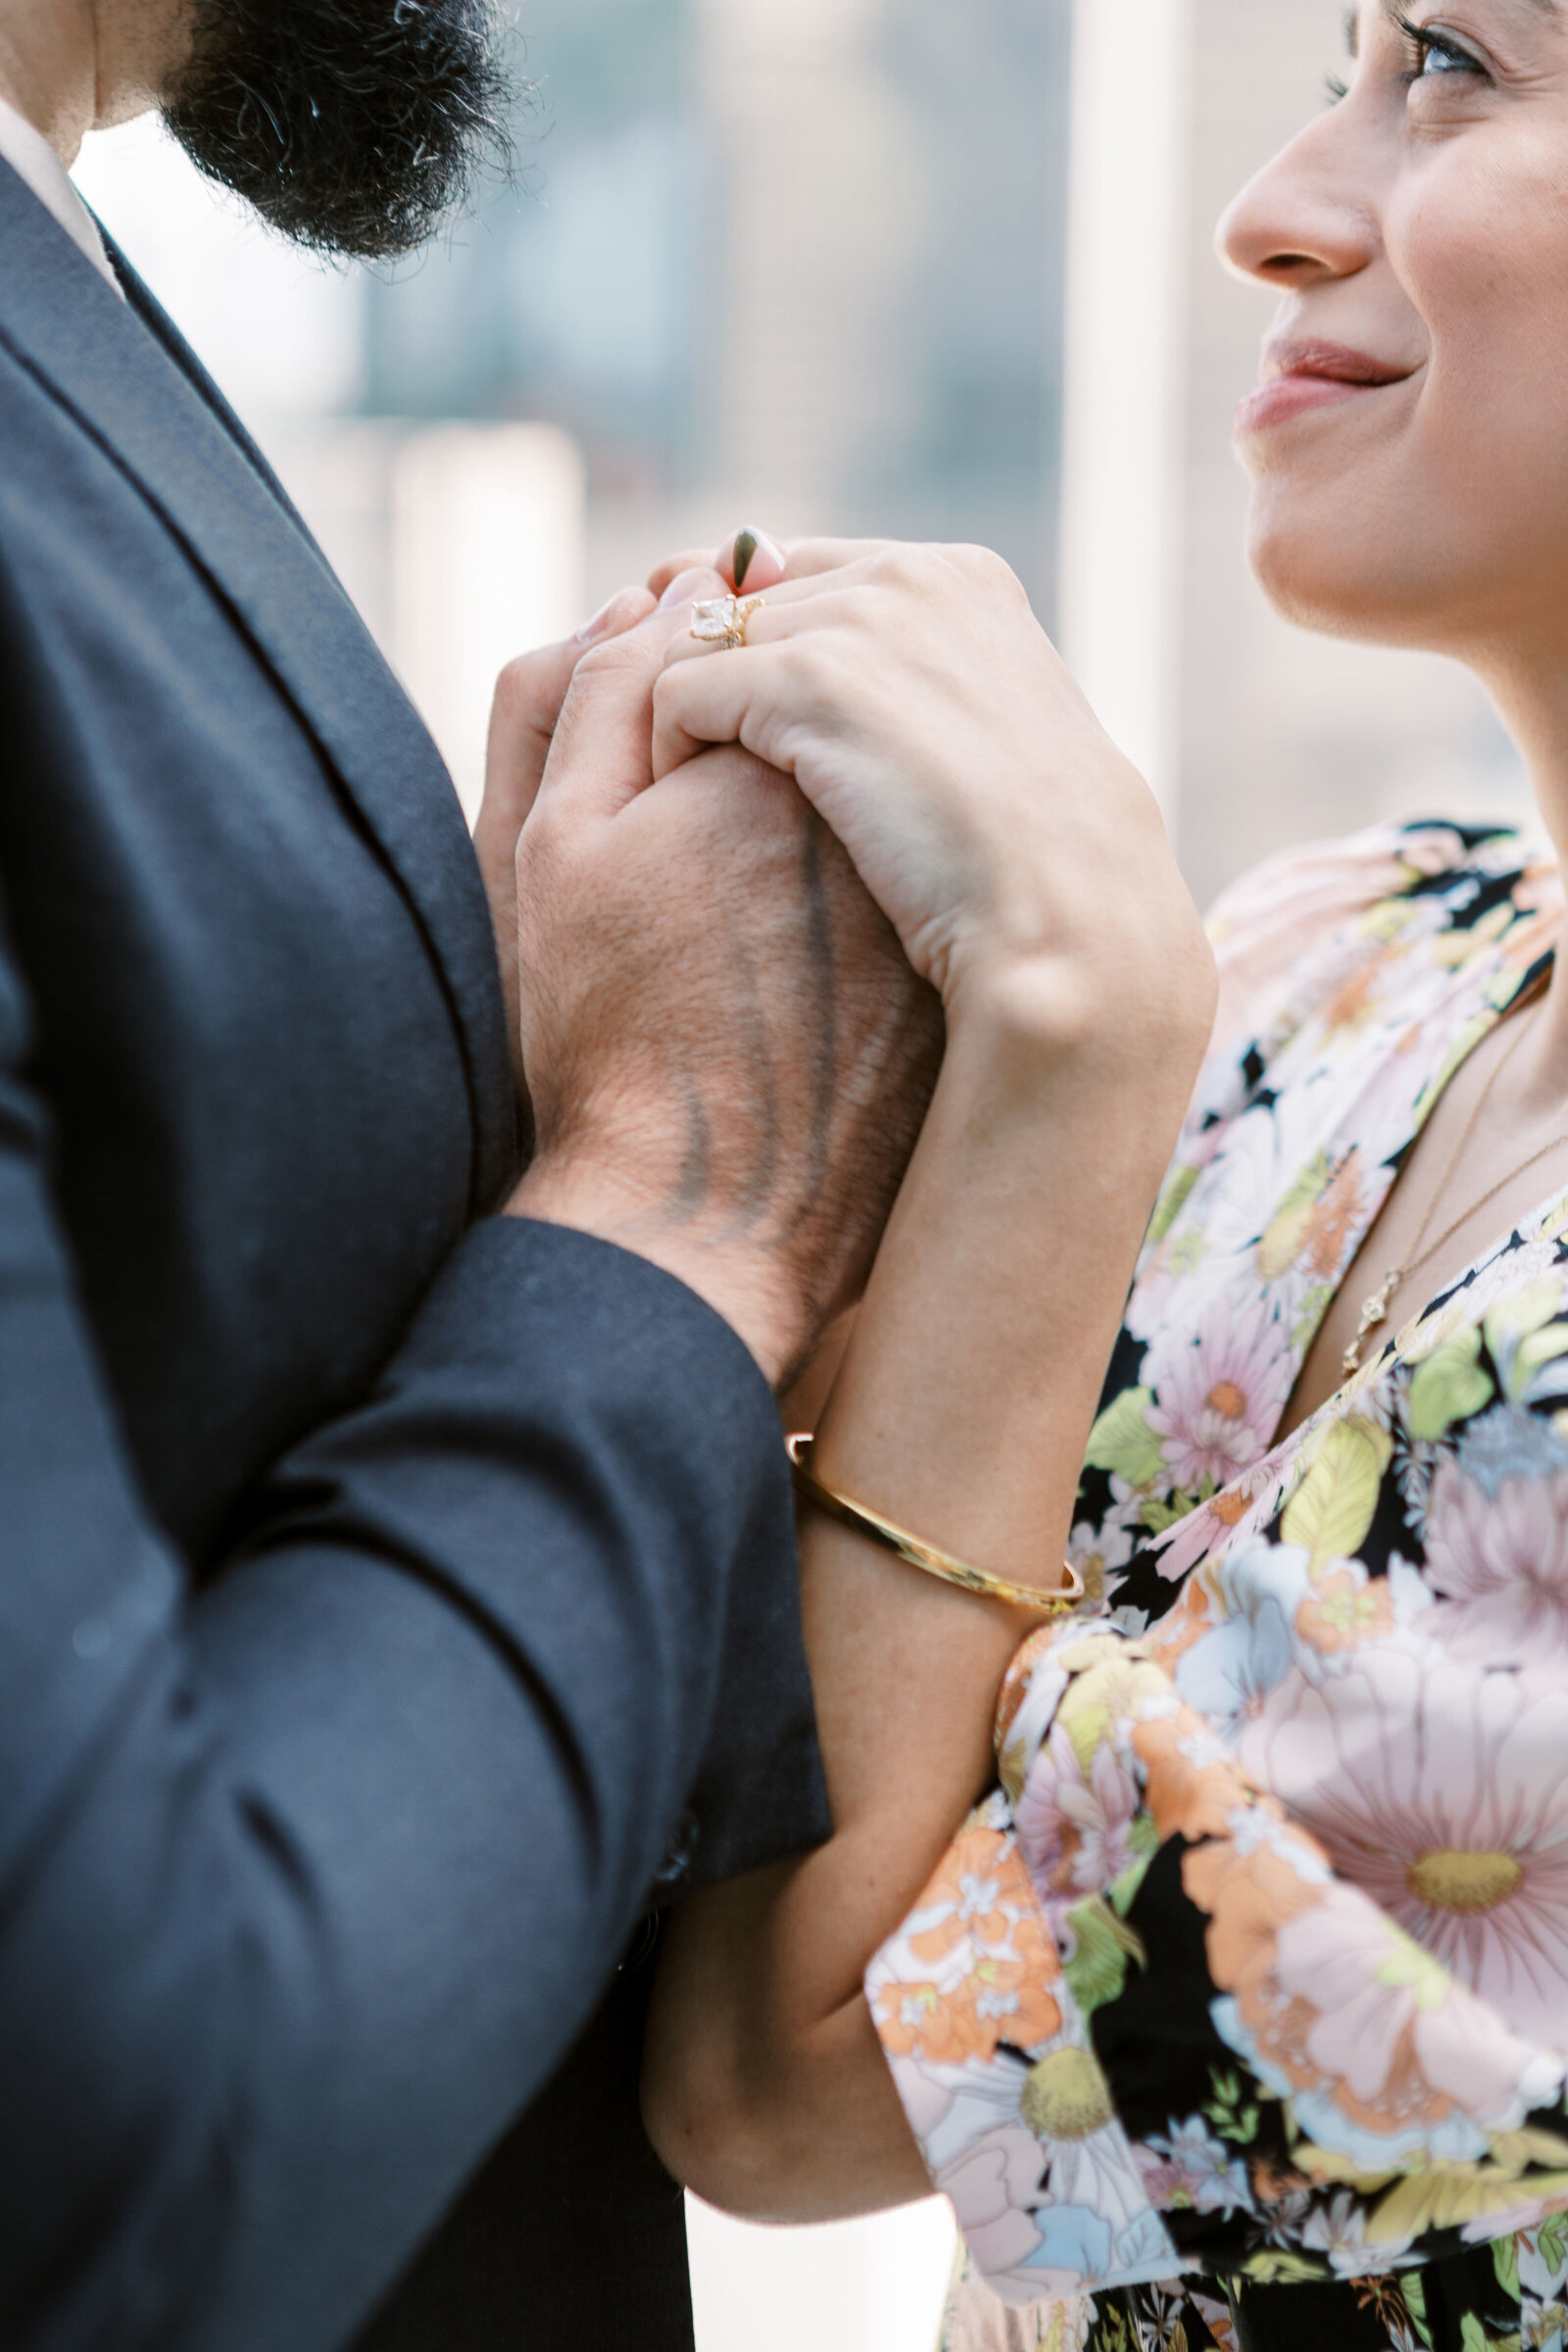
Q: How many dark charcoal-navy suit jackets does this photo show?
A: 1